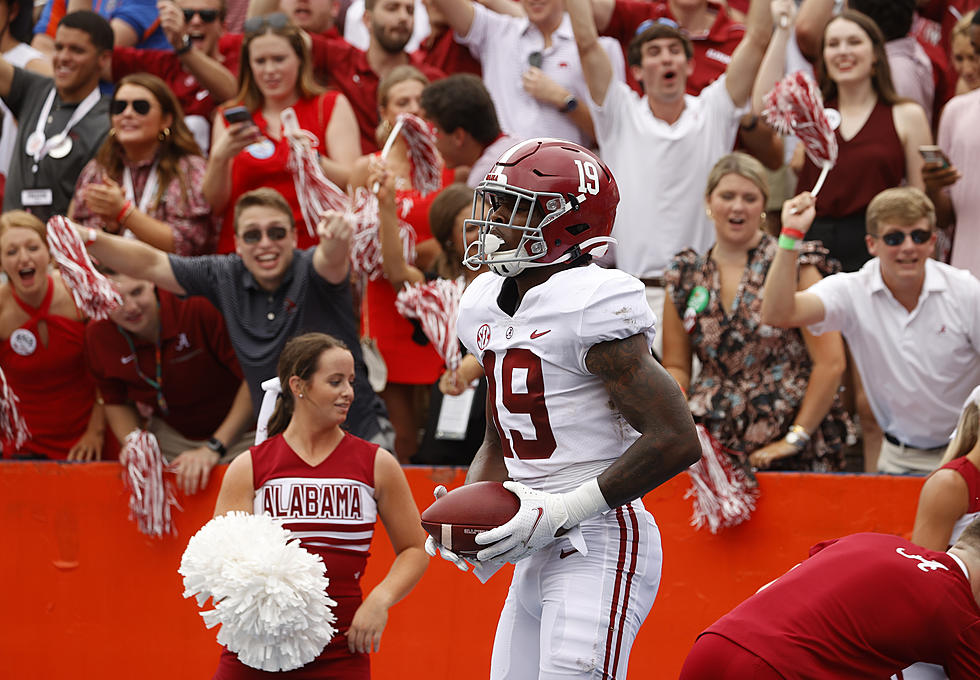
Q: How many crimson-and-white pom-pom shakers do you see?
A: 9